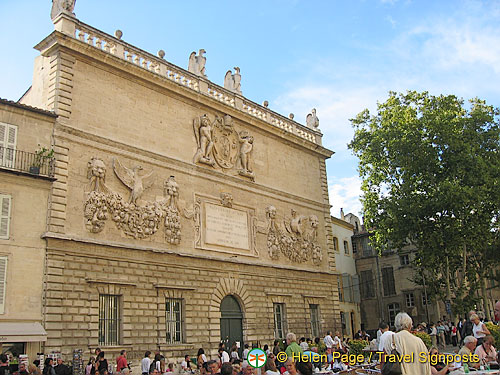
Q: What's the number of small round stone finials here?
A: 4